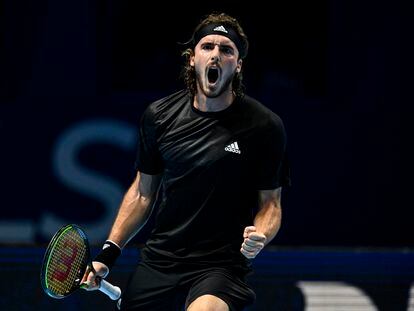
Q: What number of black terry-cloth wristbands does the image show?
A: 1